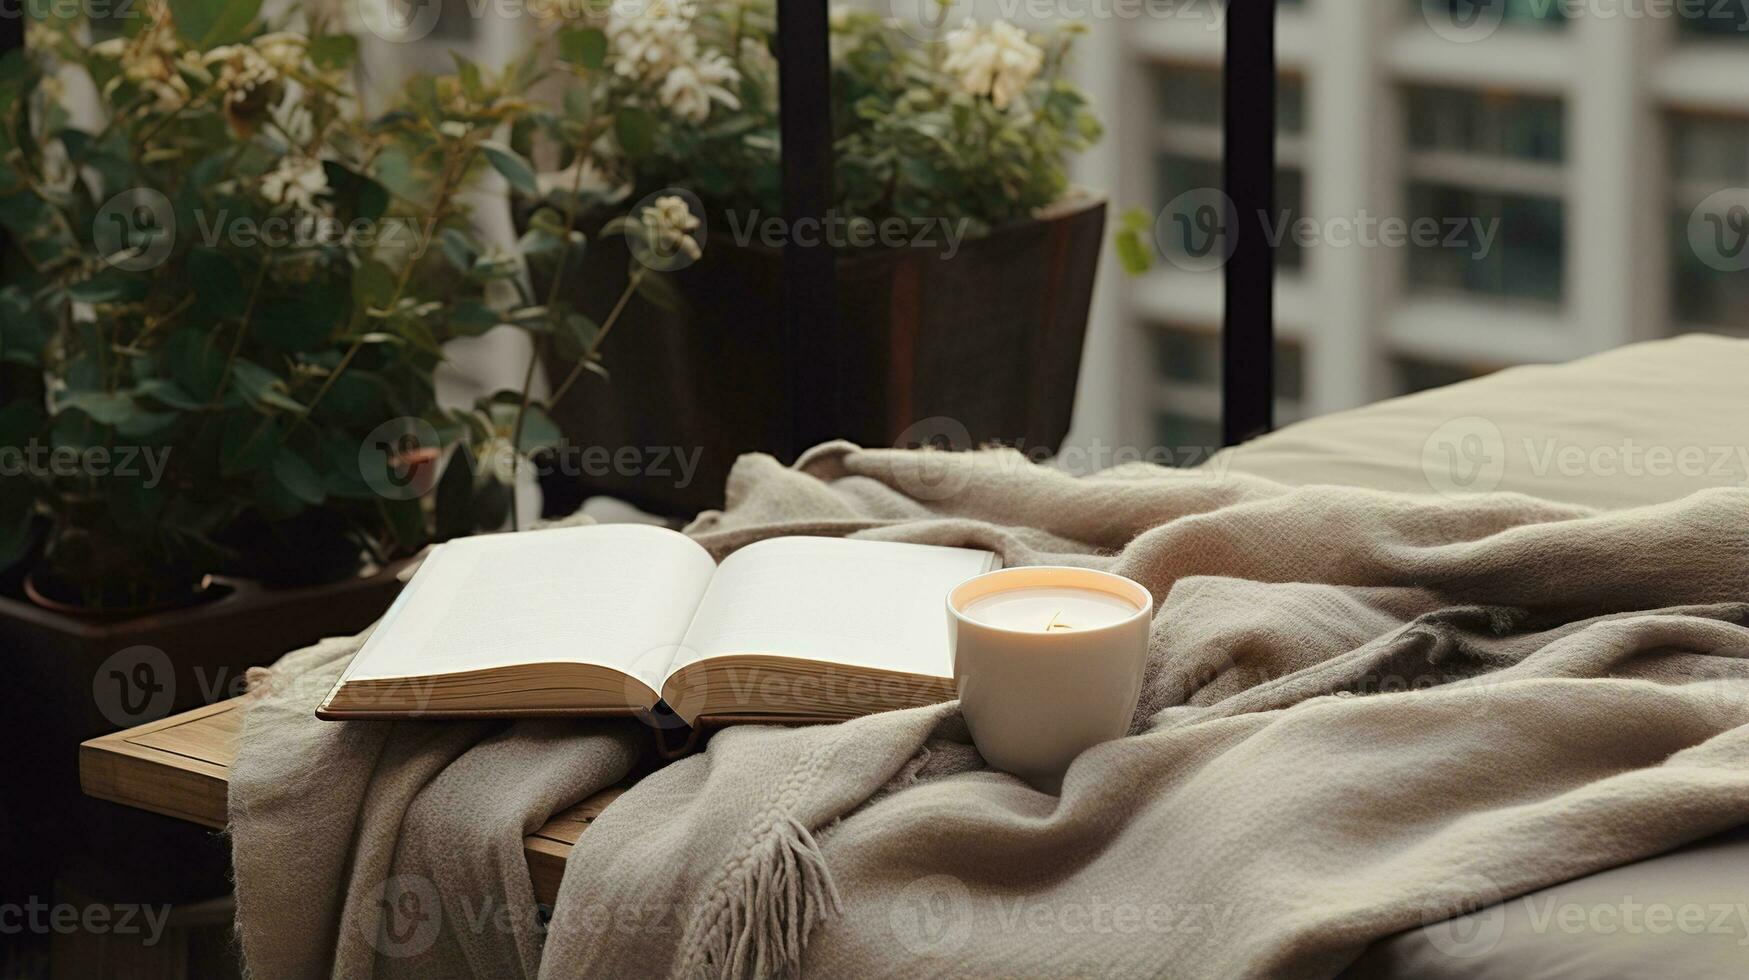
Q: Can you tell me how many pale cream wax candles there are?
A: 1